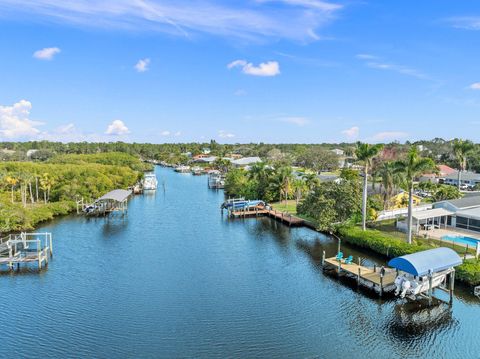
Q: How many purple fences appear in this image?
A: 0